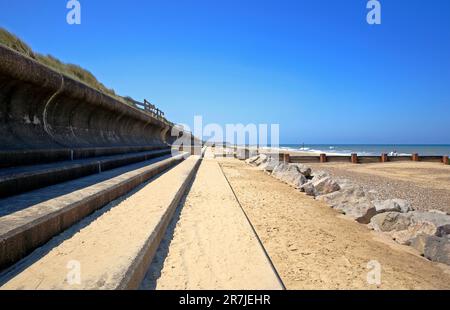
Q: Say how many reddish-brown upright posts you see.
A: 6